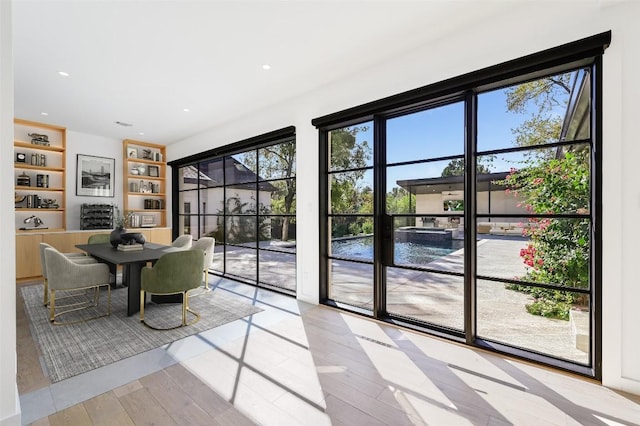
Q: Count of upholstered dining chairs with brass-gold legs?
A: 6